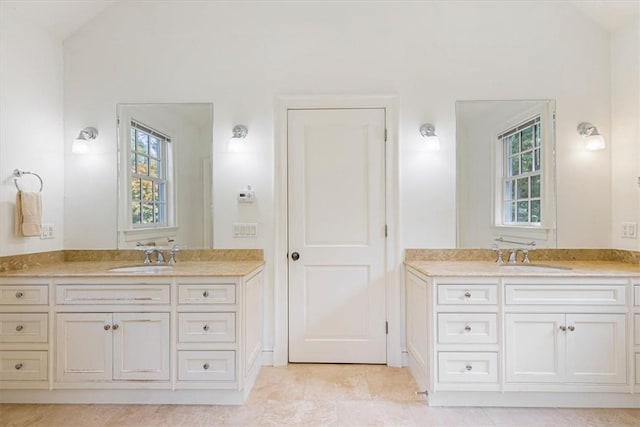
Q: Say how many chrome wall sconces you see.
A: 4